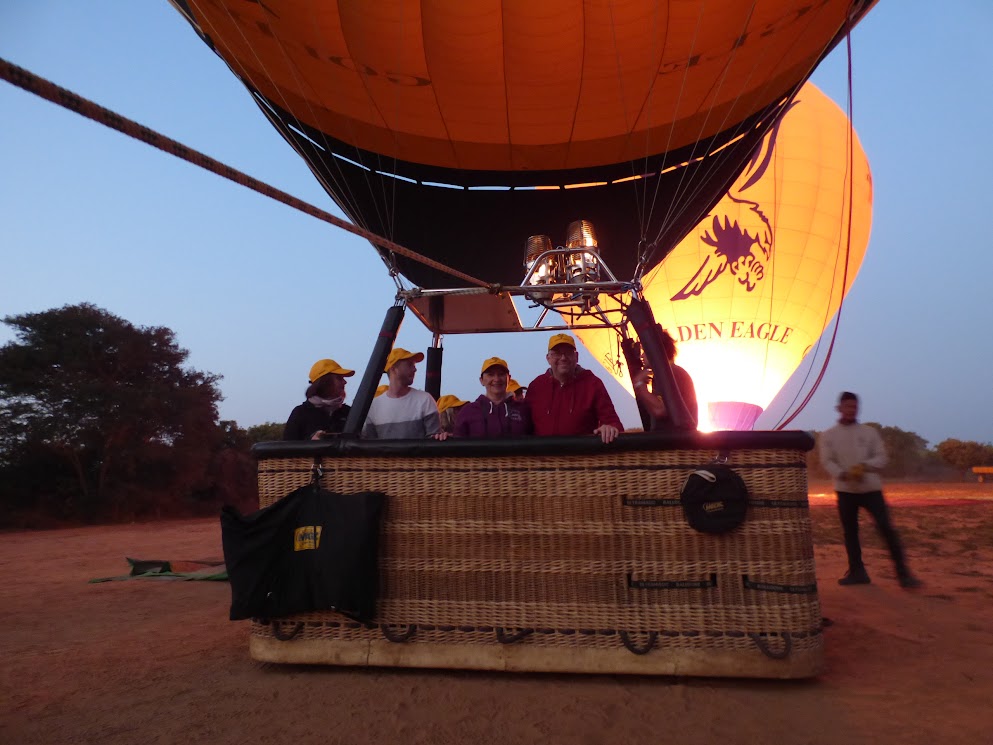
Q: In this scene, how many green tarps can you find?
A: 1